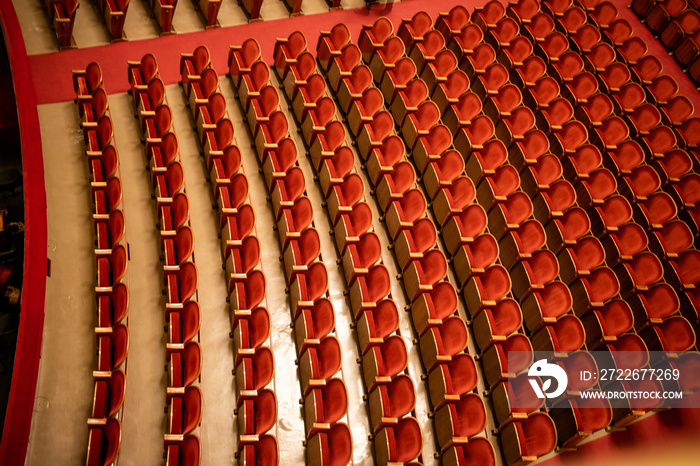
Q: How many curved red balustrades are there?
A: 1